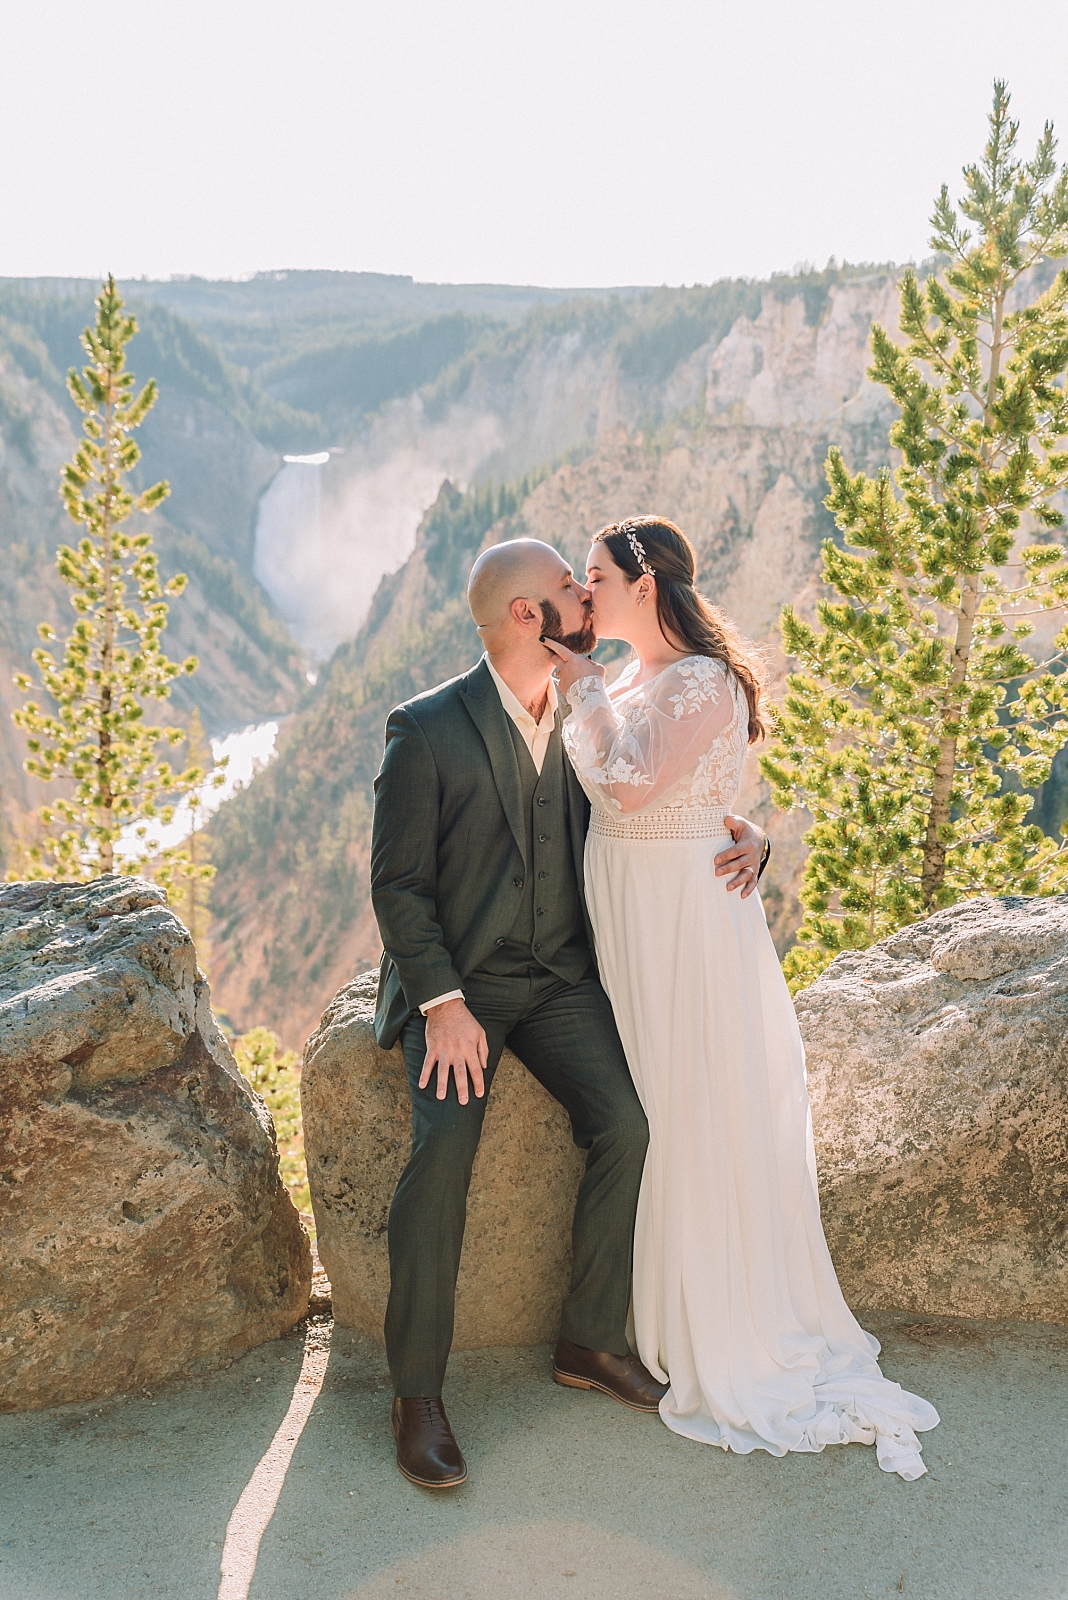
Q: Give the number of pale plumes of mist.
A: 1